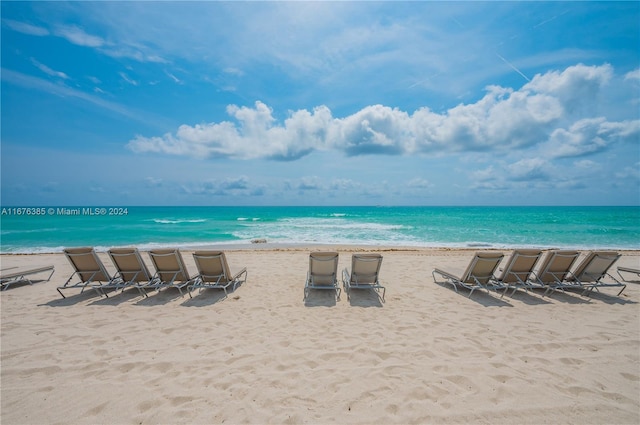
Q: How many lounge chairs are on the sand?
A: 12